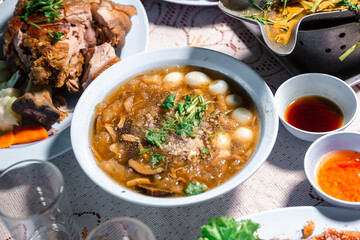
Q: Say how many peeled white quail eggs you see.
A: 7